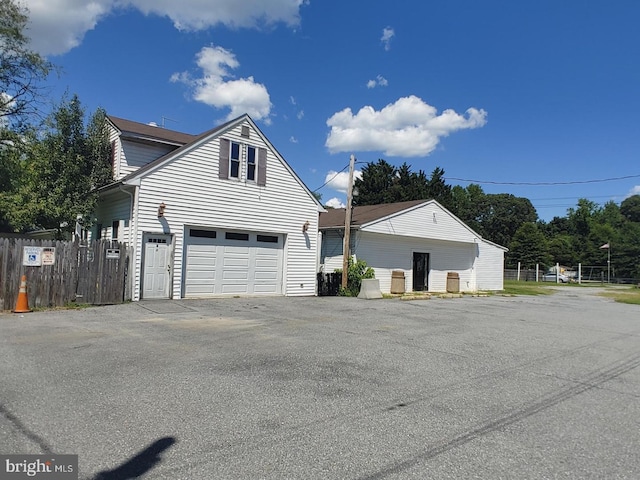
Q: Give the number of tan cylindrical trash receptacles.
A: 2